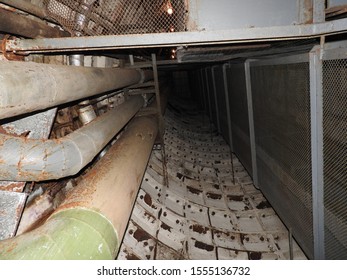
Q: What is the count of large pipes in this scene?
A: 3